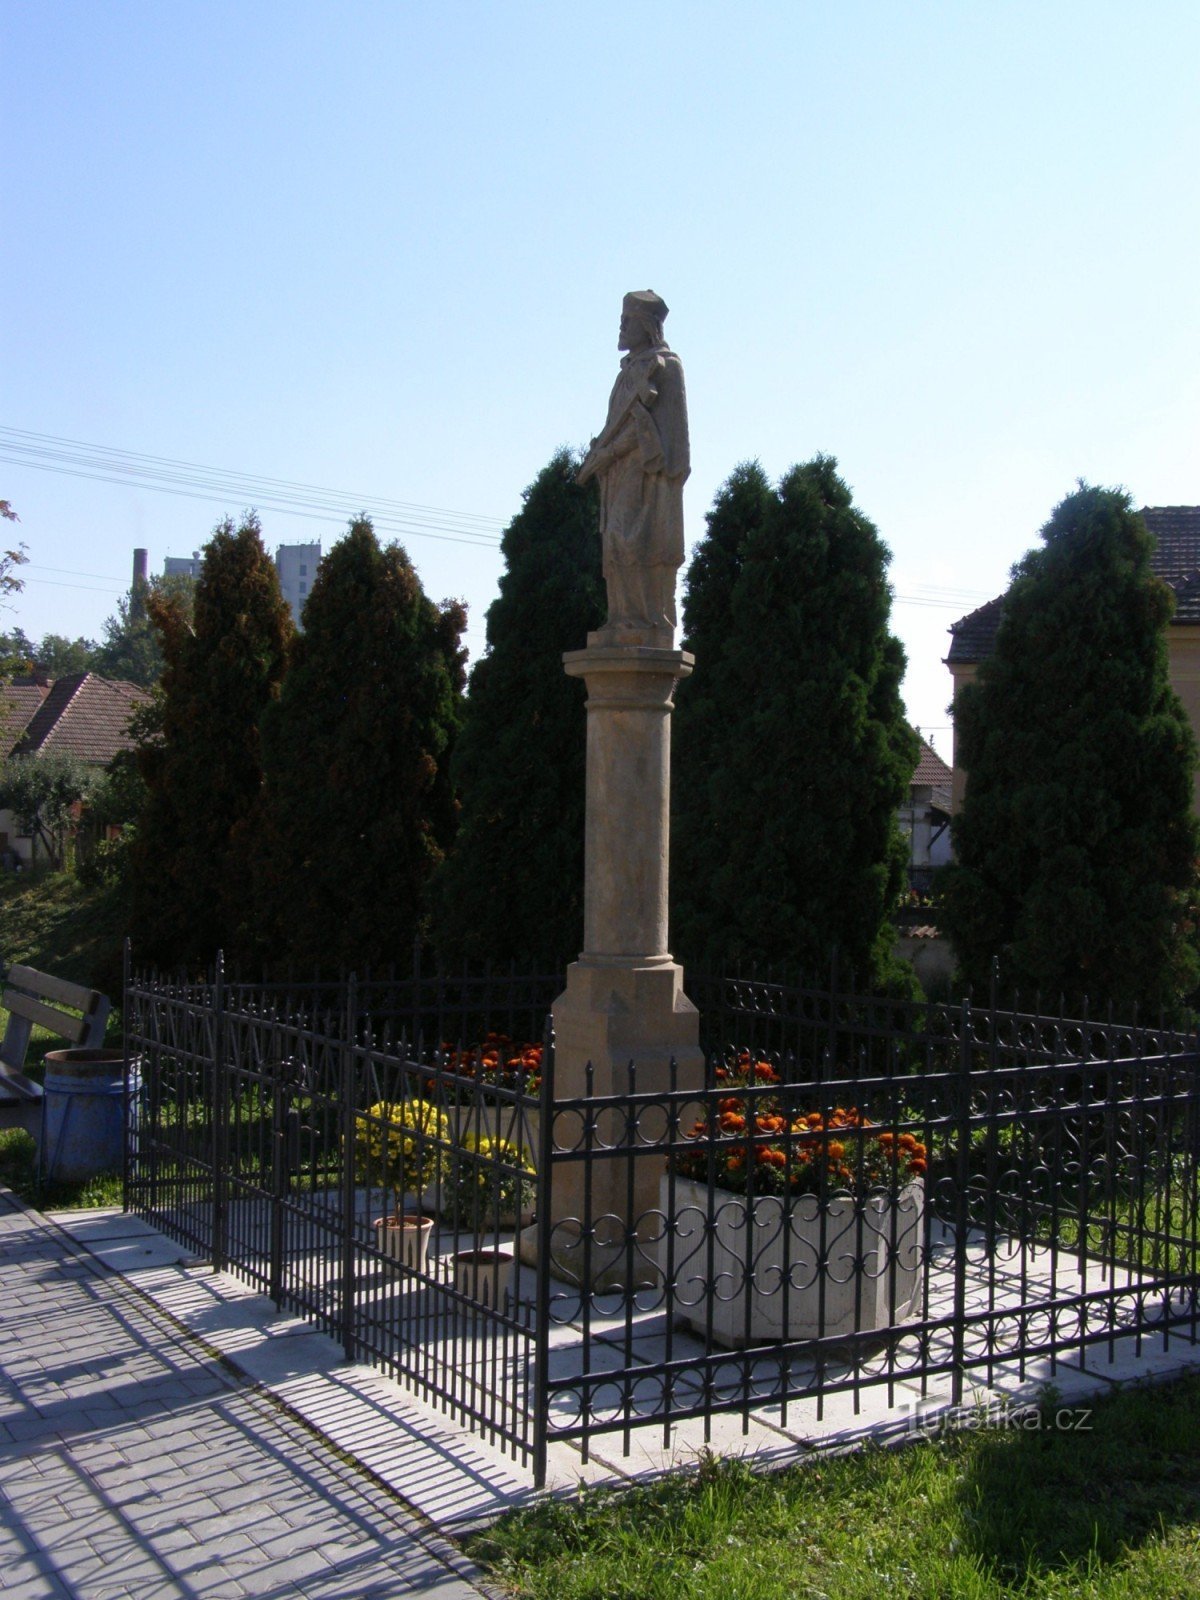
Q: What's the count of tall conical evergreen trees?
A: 5